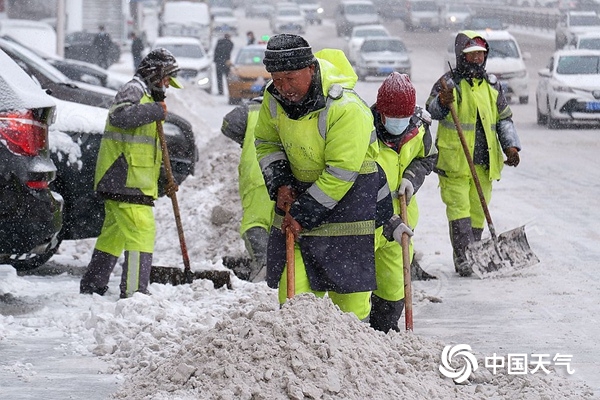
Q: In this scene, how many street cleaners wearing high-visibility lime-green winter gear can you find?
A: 5